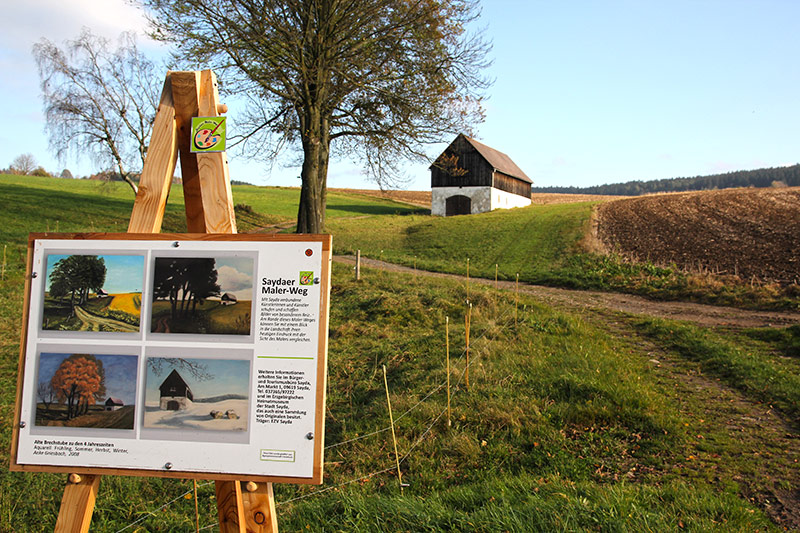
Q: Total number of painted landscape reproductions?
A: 4